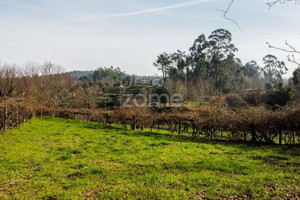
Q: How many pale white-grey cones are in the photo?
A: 0